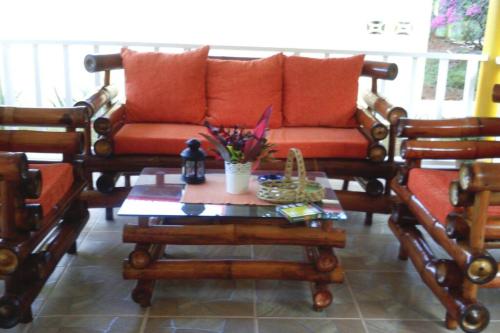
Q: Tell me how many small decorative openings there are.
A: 2